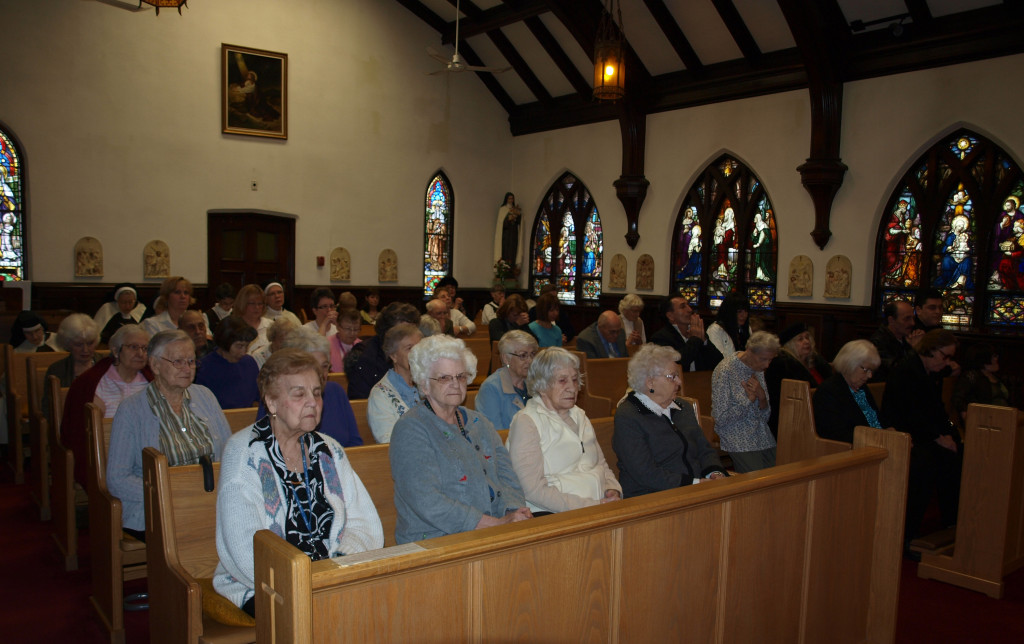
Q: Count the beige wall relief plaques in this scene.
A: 8